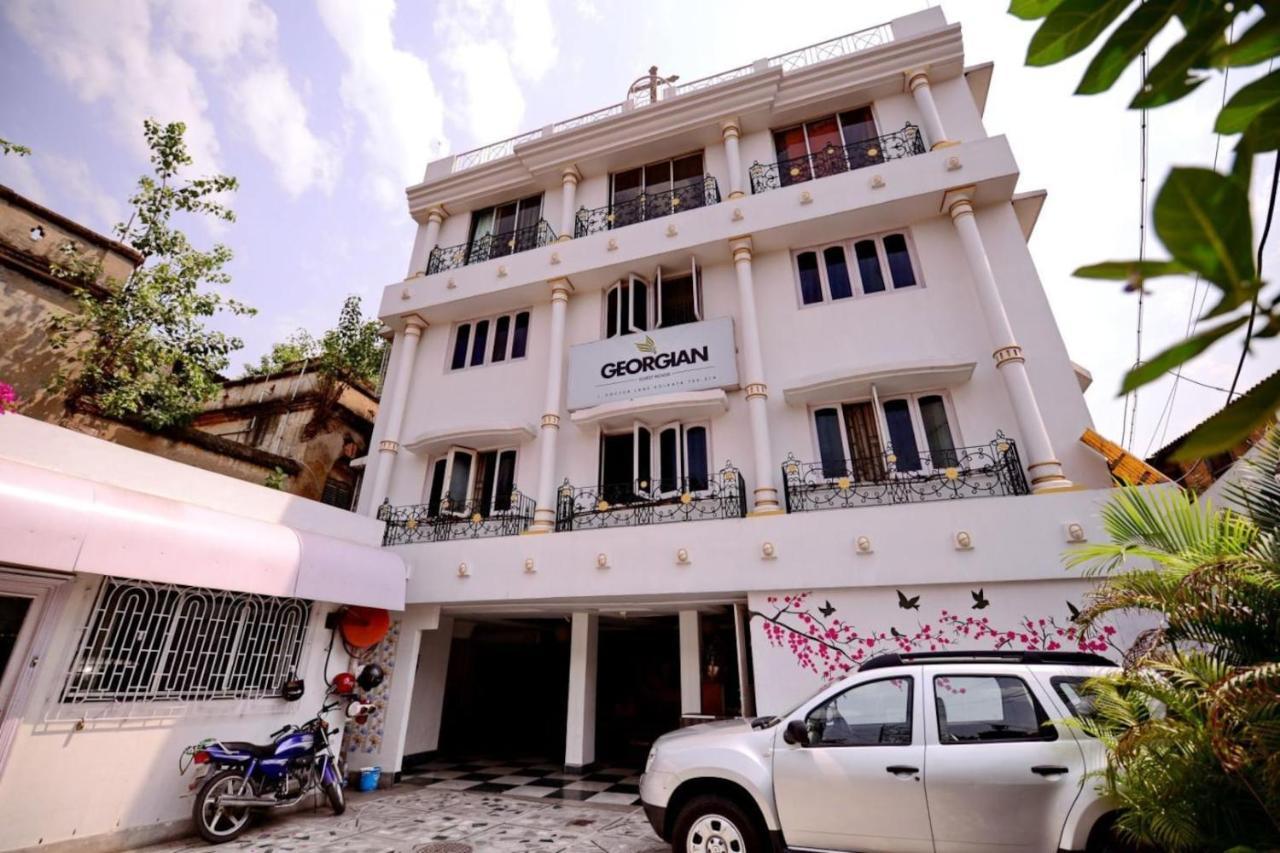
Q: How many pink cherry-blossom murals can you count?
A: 1